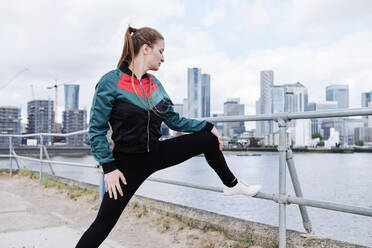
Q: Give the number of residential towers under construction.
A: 3